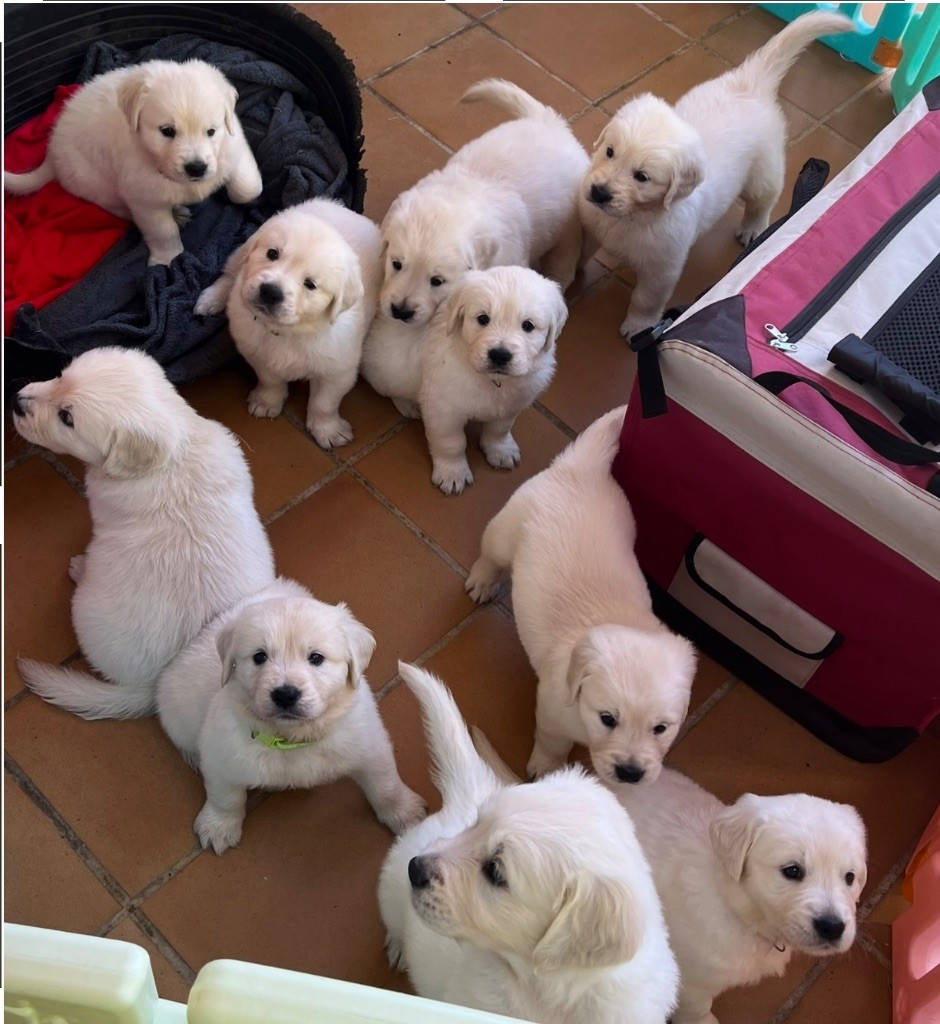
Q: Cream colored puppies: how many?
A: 10